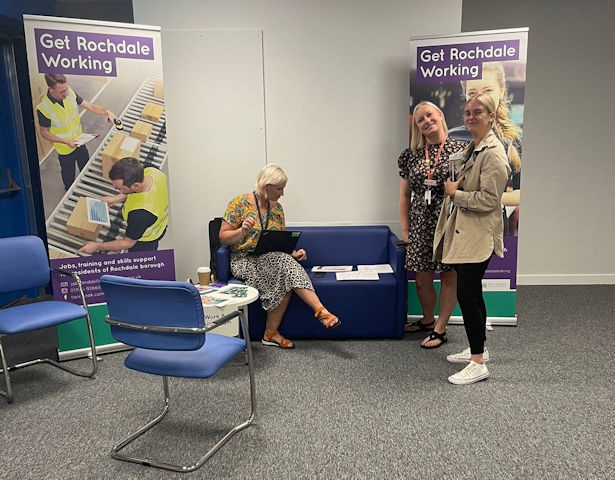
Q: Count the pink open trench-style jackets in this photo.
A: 0